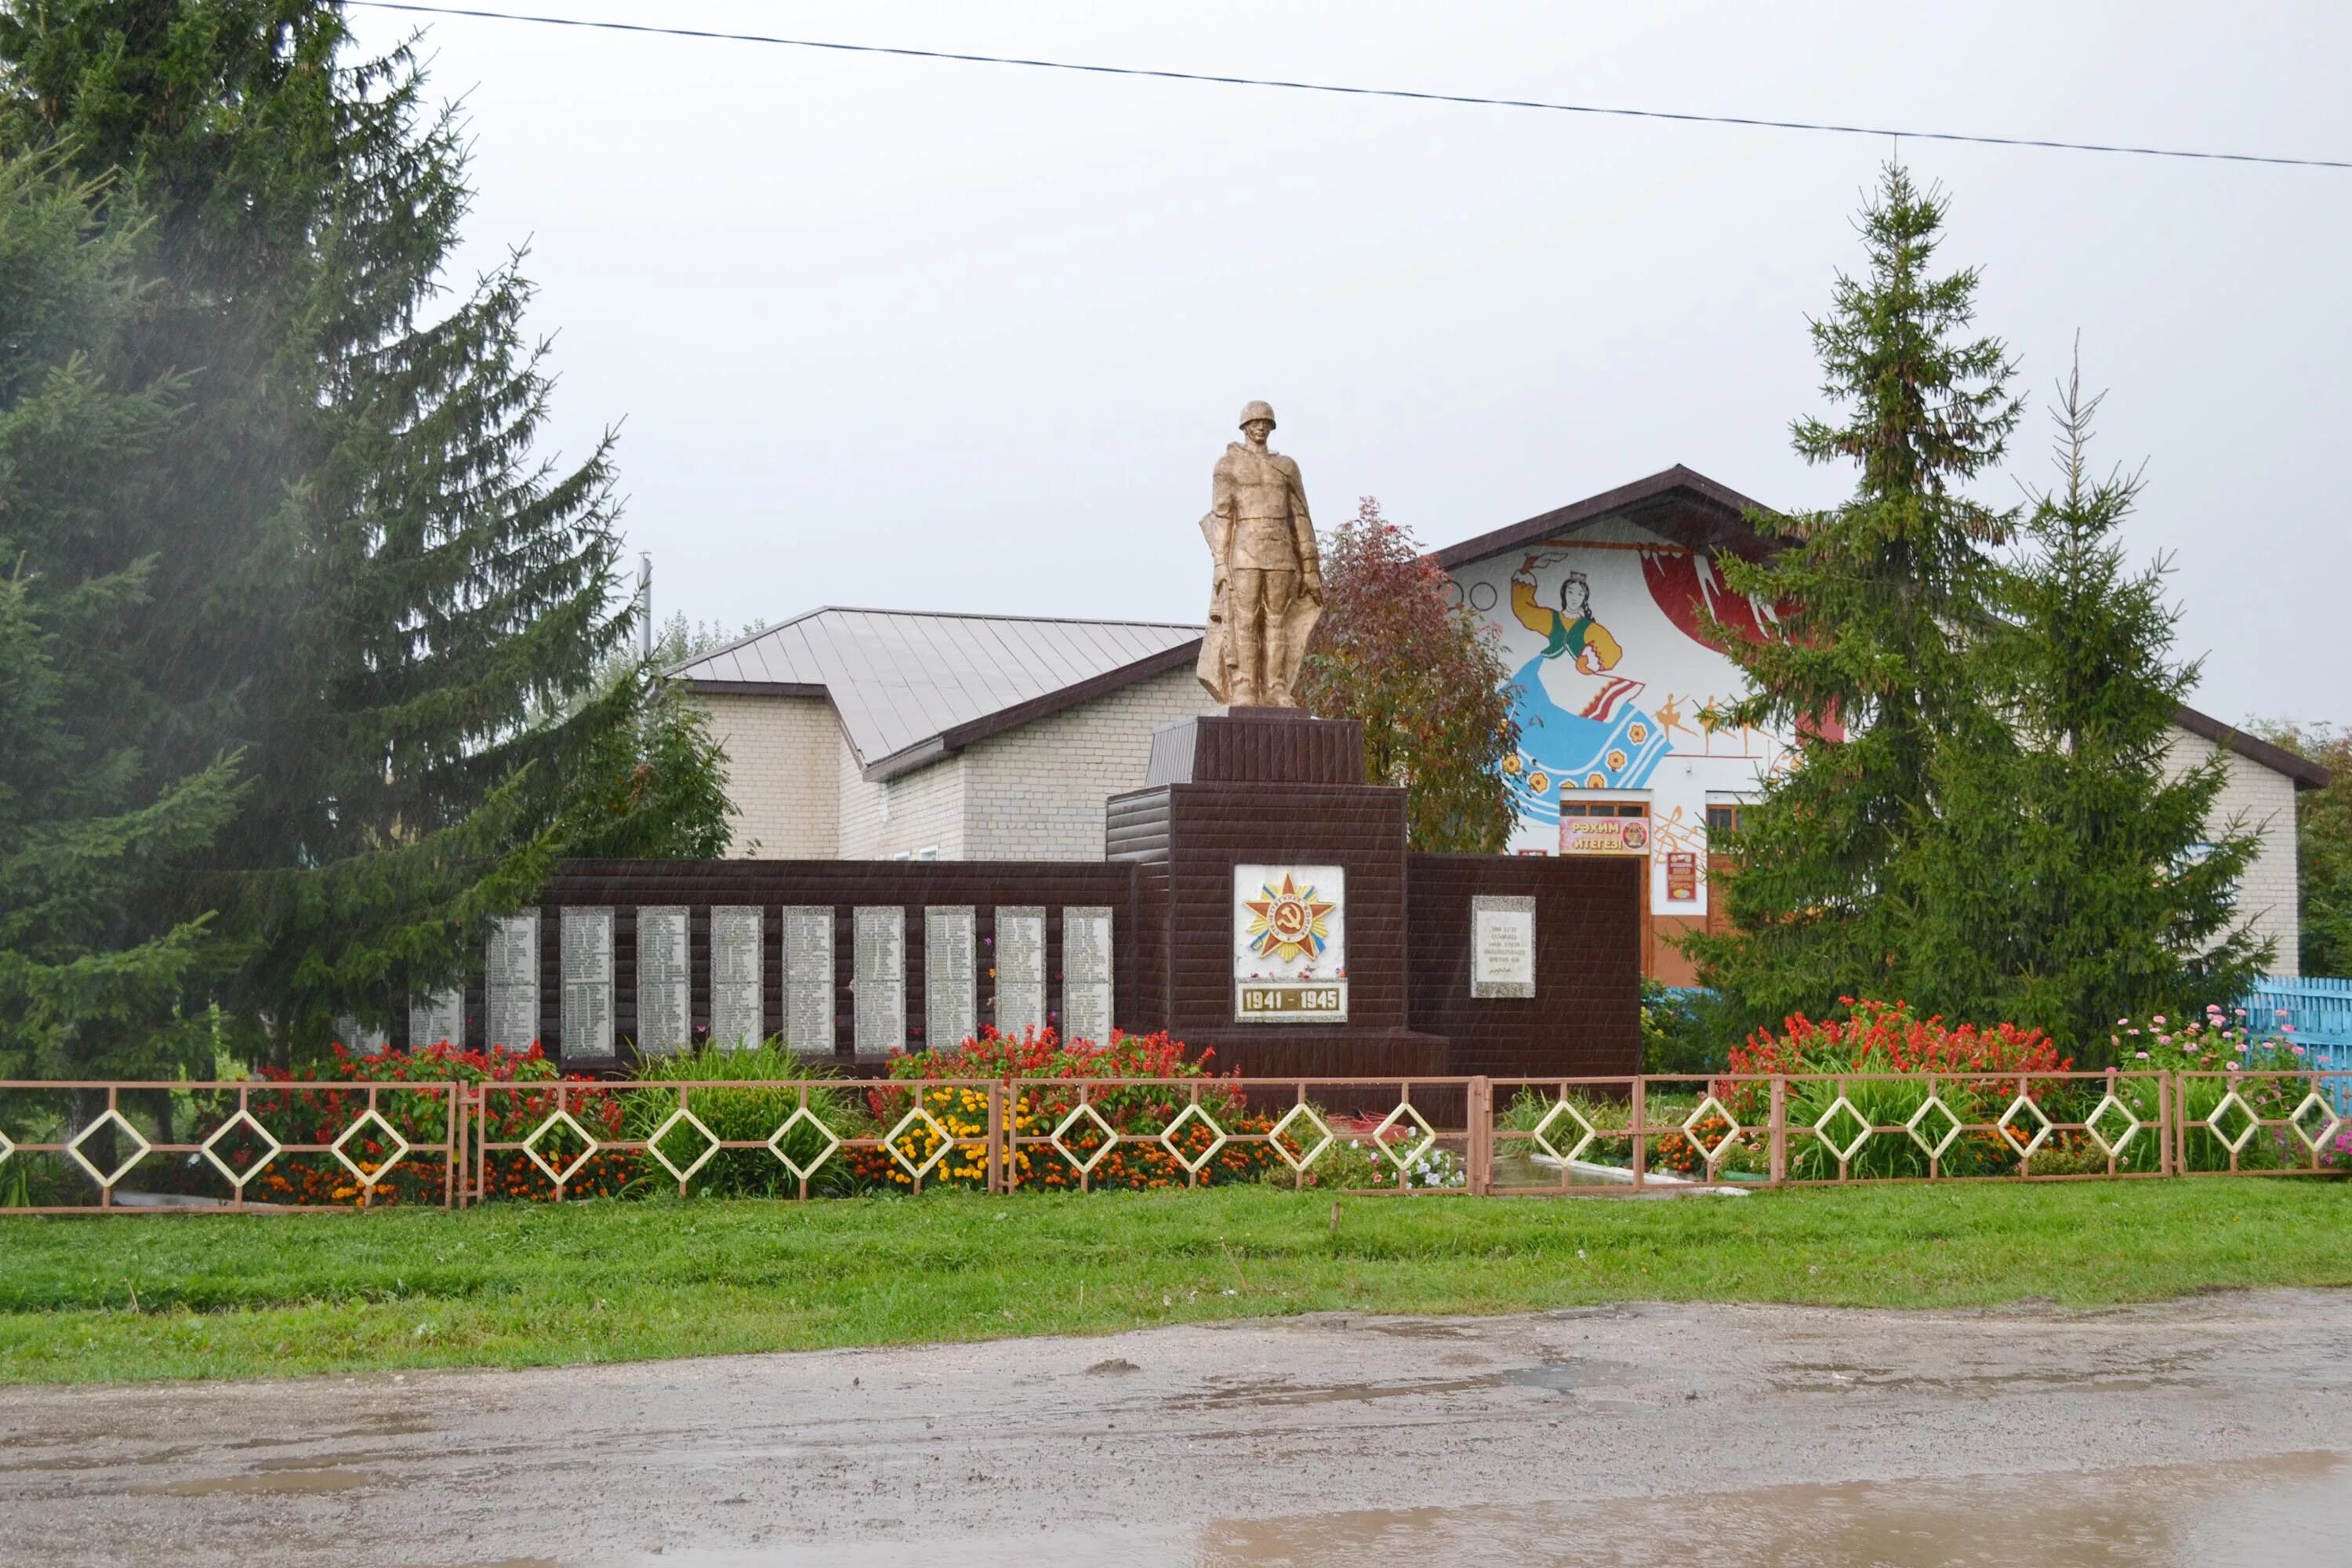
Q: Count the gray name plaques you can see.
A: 11